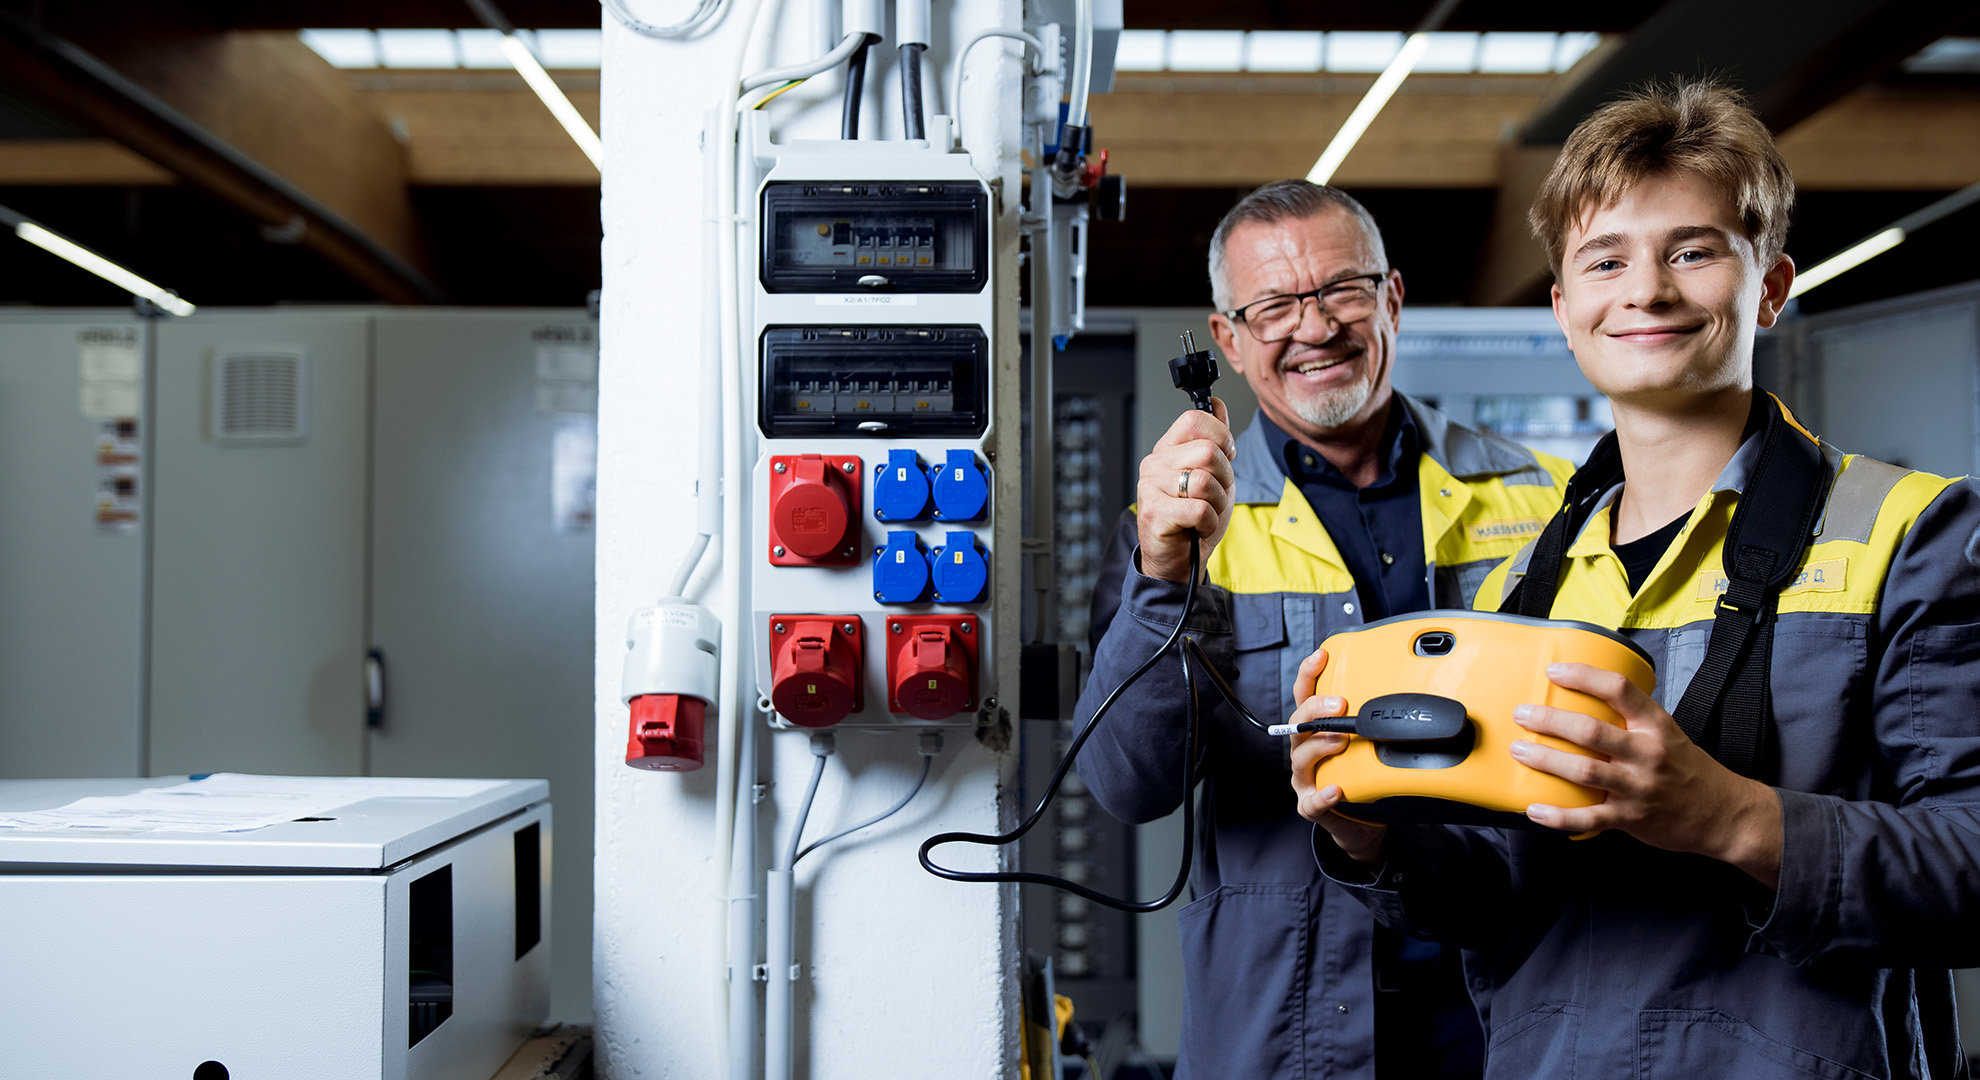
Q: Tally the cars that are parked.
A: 0